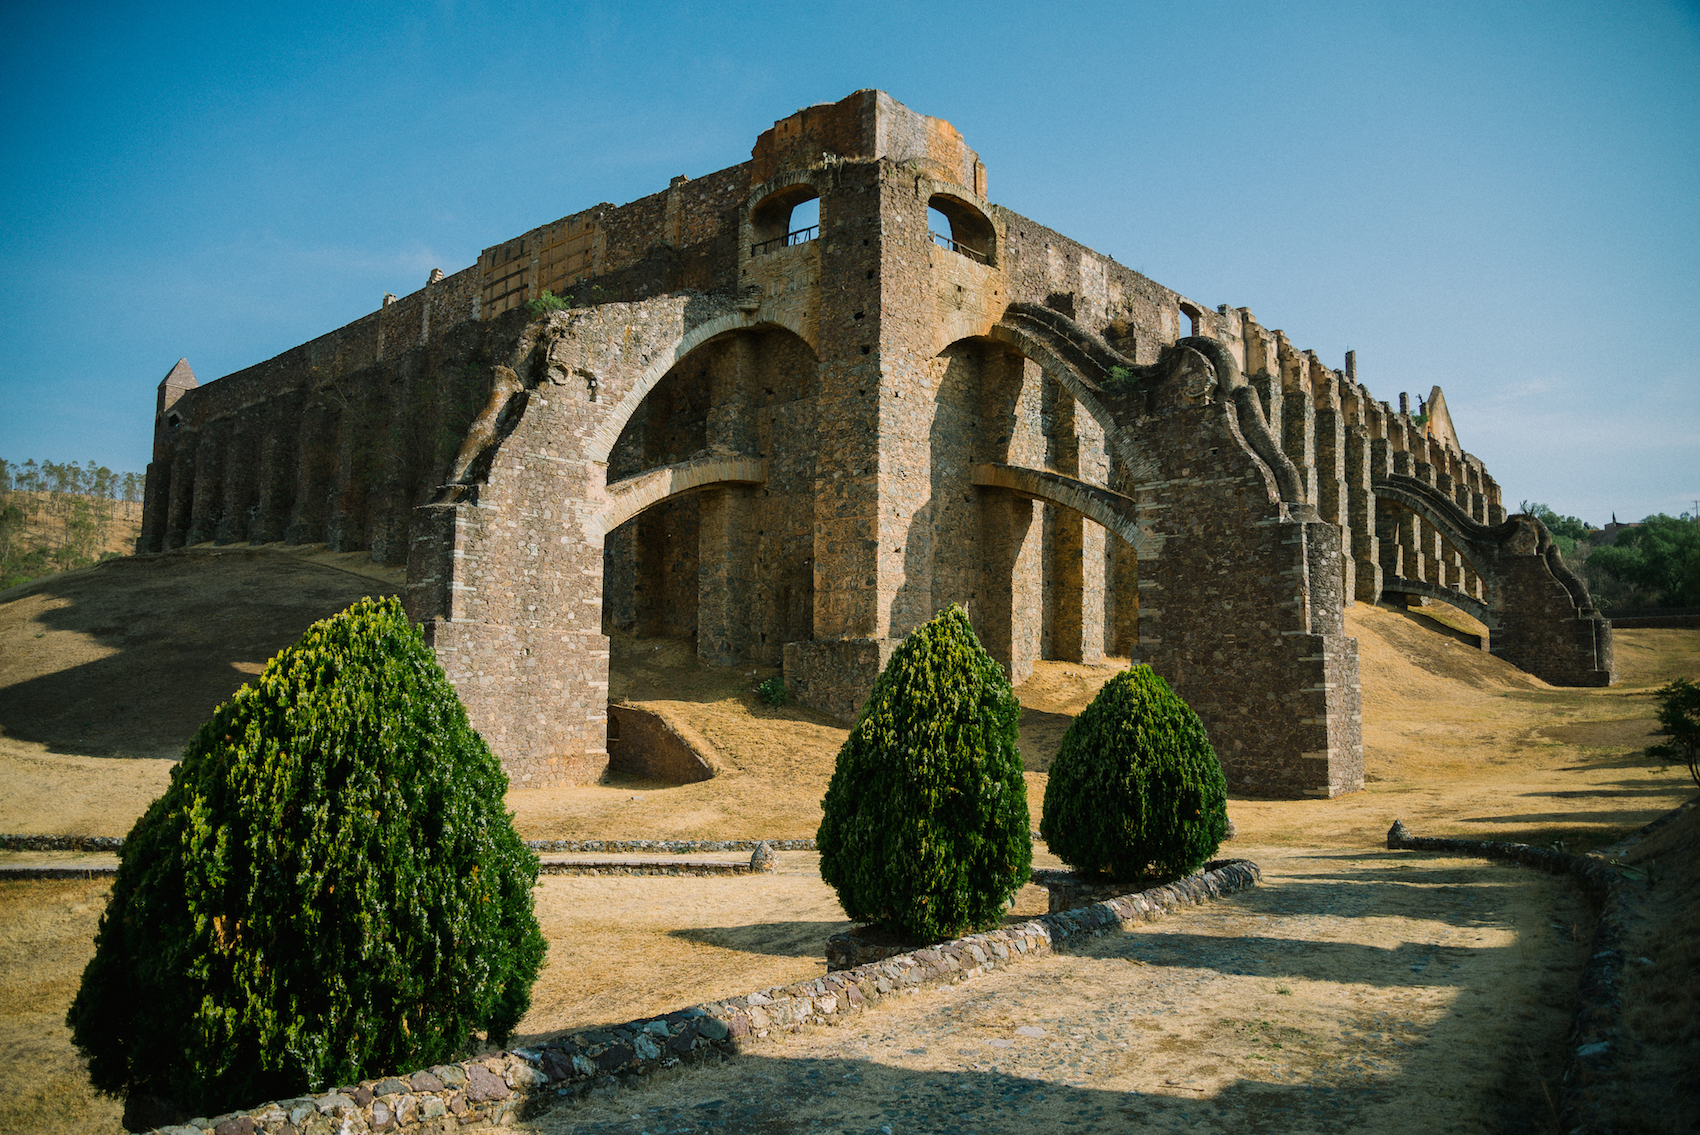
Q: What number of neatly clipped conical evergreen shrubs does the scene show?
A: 3